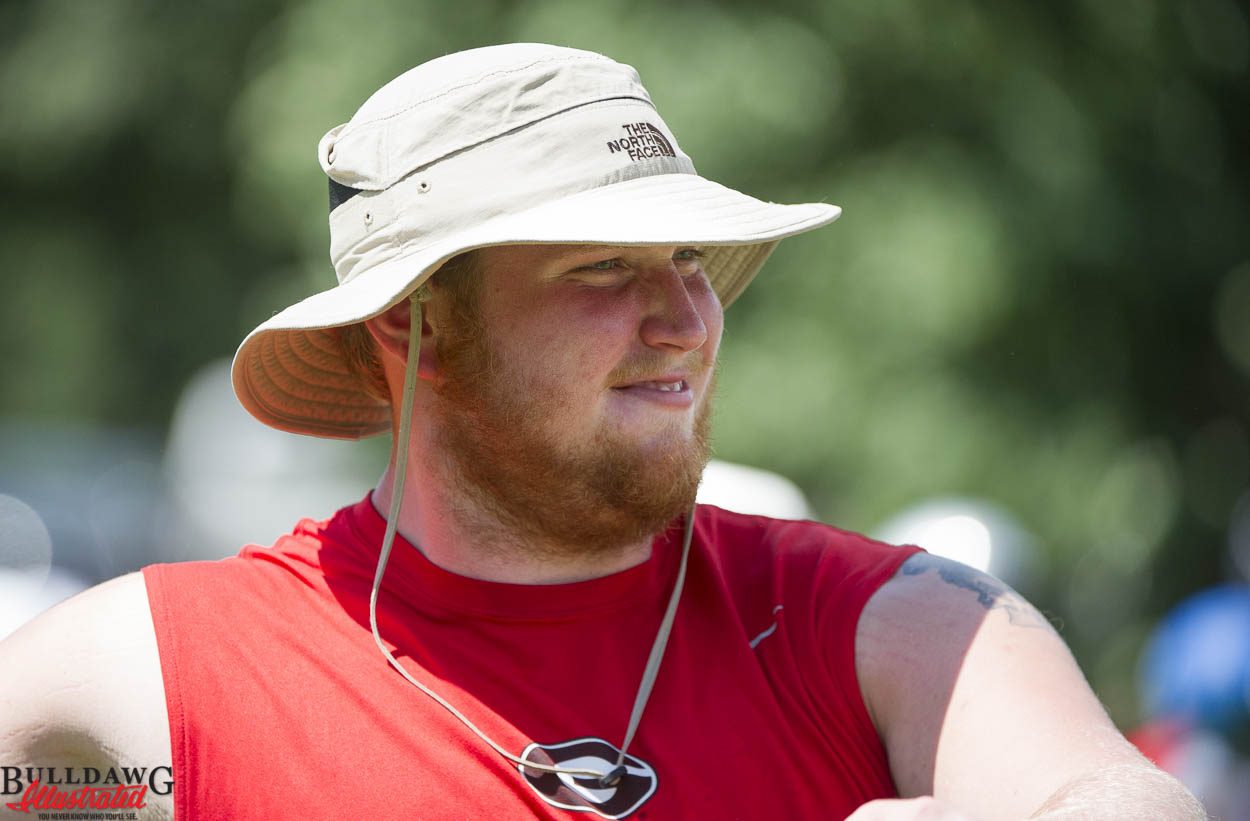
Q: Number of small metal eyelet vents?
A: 2